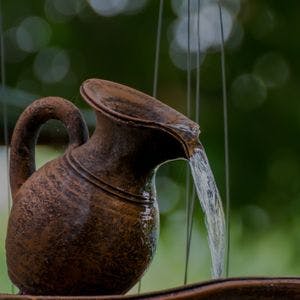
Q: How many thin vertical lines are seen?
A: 5